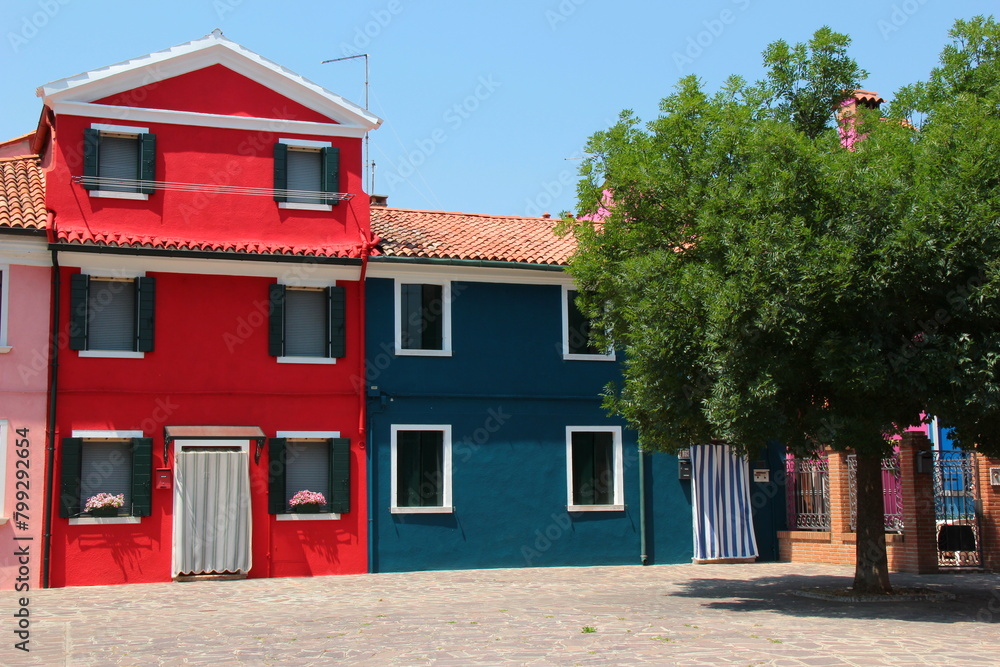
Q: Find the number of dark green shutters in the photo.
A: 12